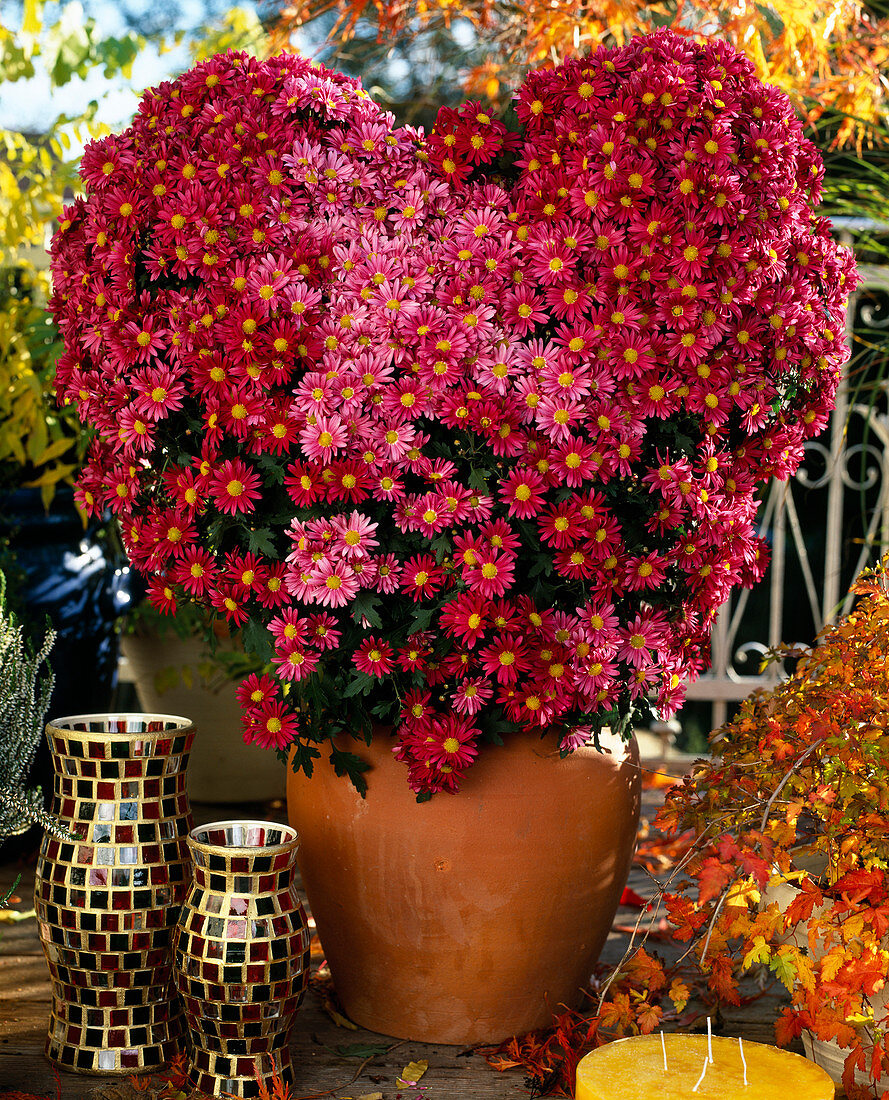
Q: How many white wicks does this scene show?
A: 4